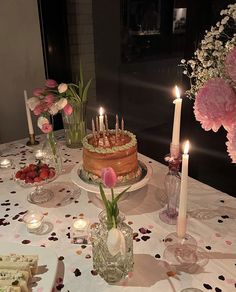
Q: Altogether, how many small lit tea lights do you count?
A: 4